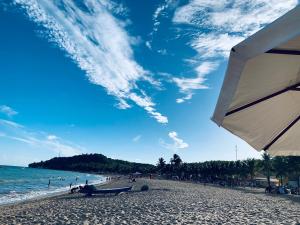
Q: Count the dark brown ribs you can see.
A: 3